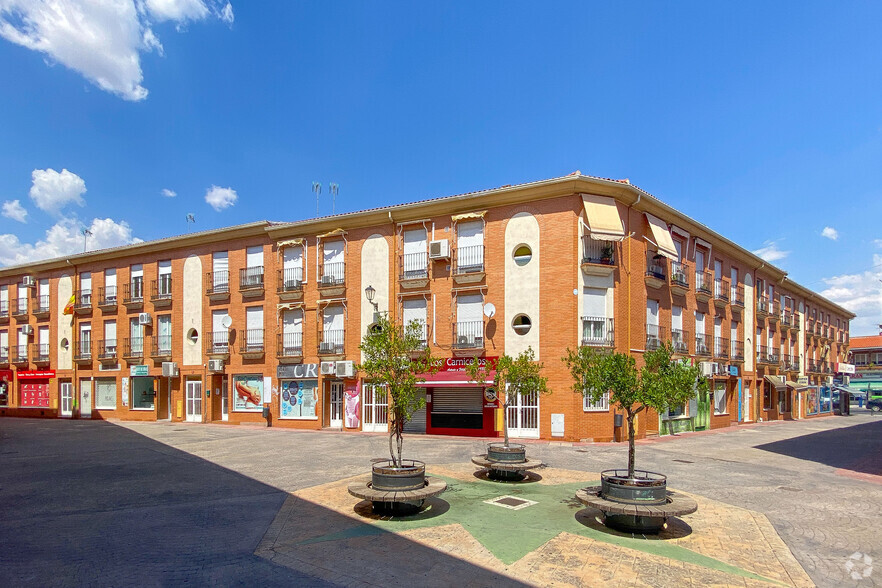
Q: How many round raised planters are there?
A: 3